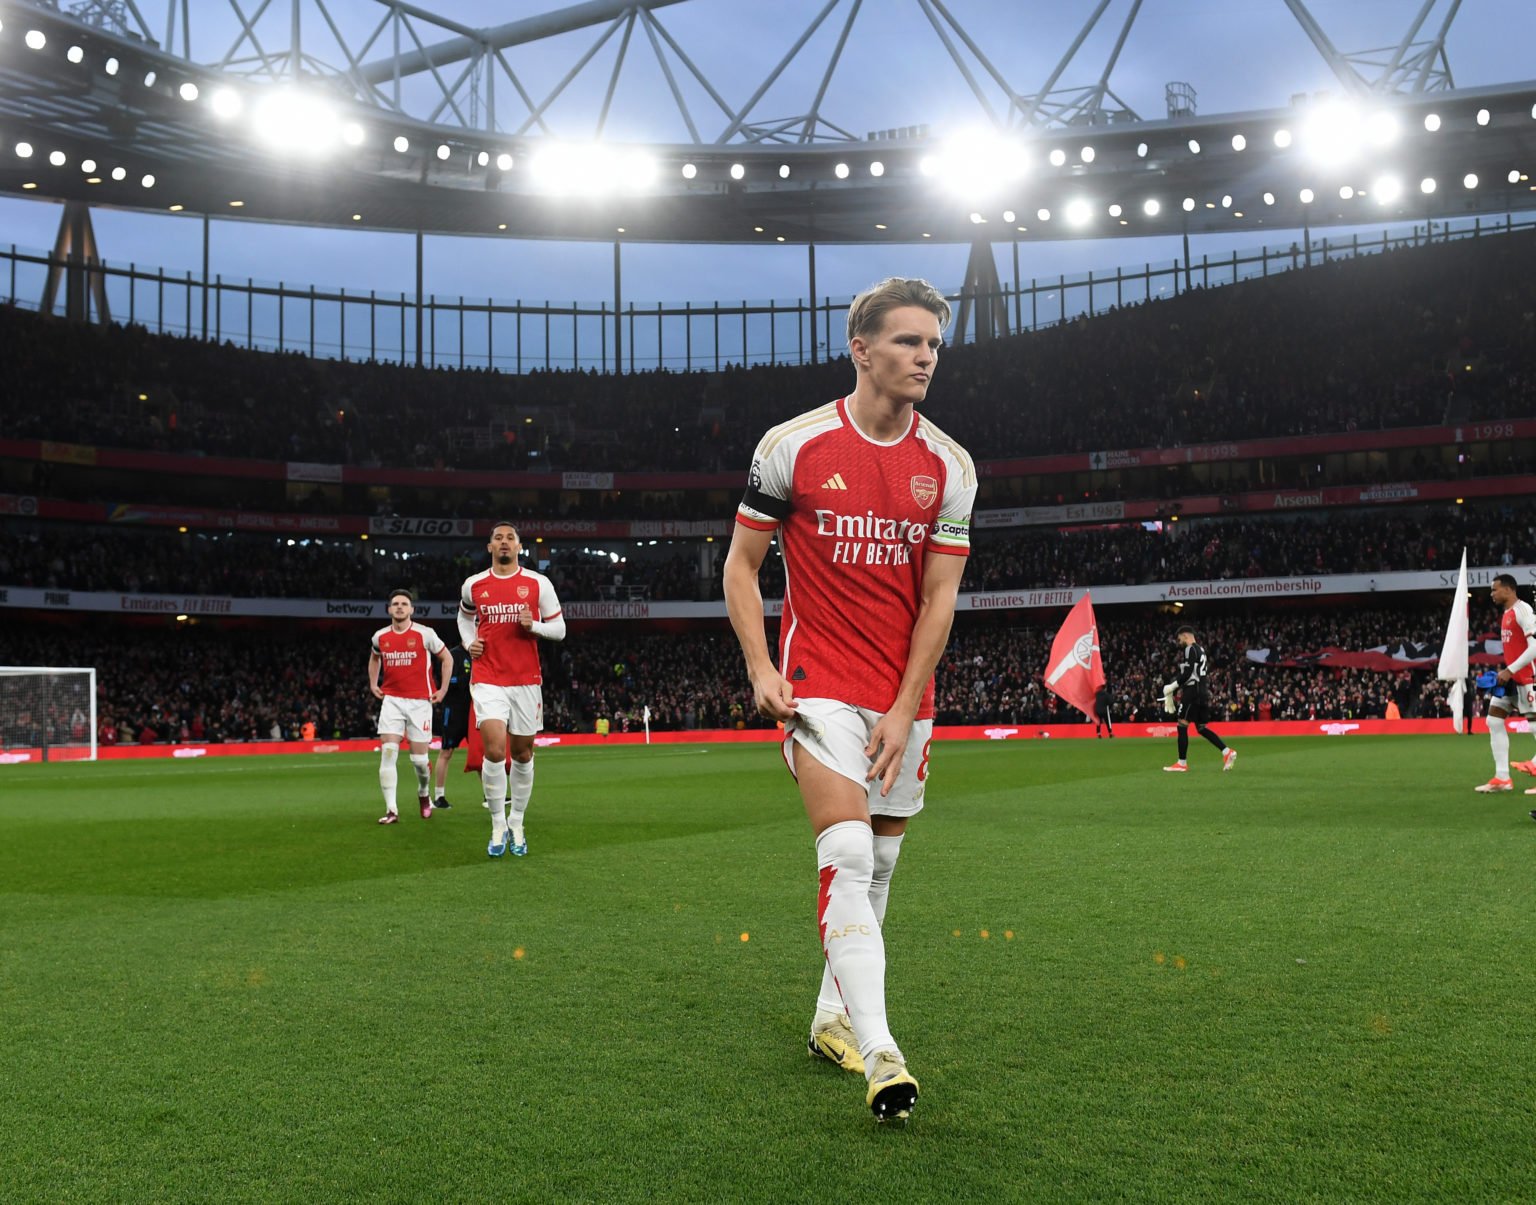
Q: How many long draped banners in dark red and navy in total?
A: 1